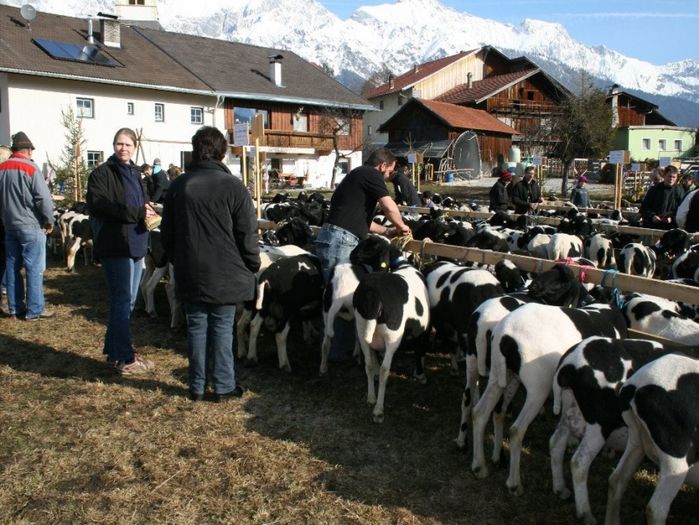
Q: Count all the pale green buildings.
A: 1